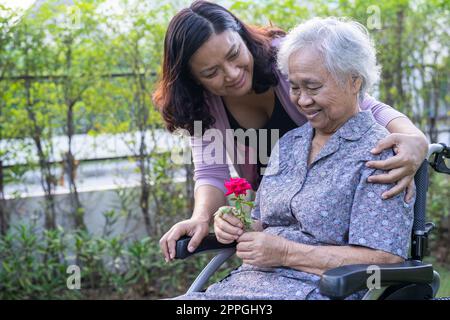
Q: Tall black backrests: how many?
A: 1